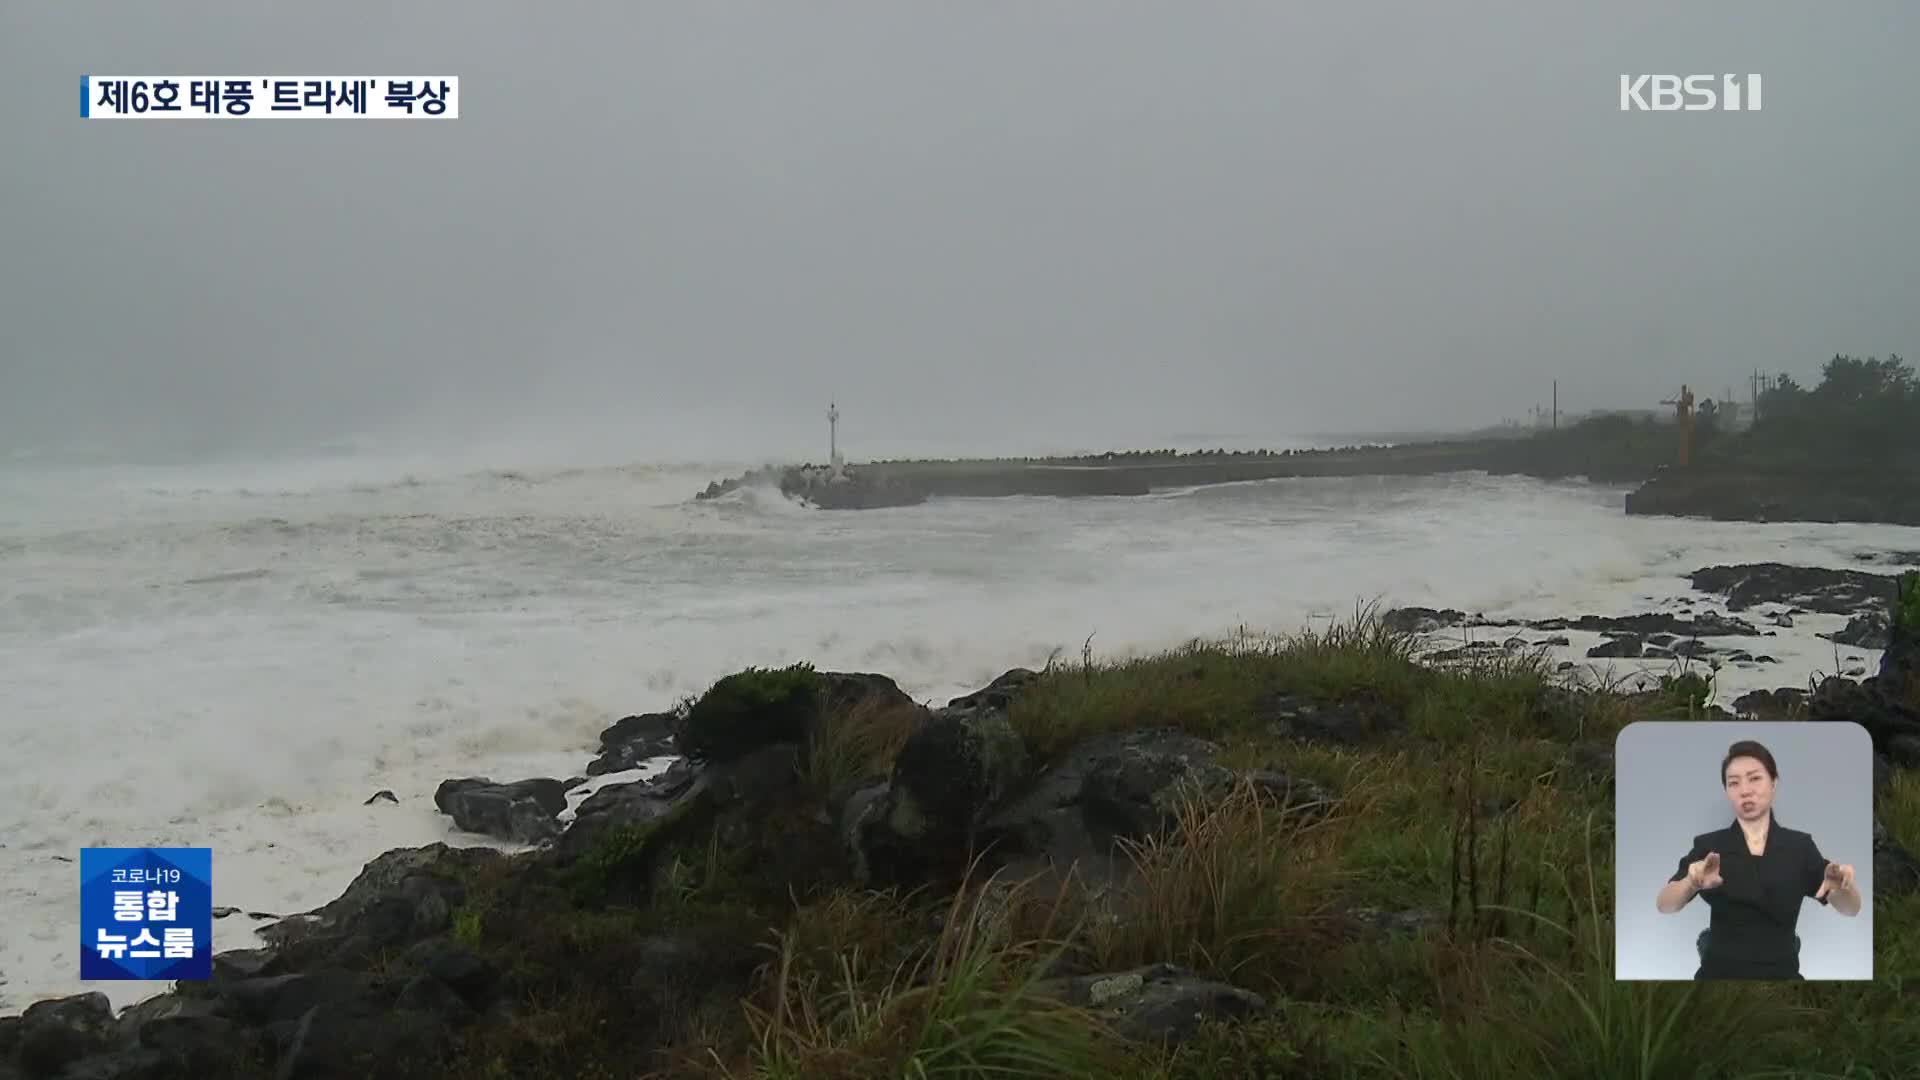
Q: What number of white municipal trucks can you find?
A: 0